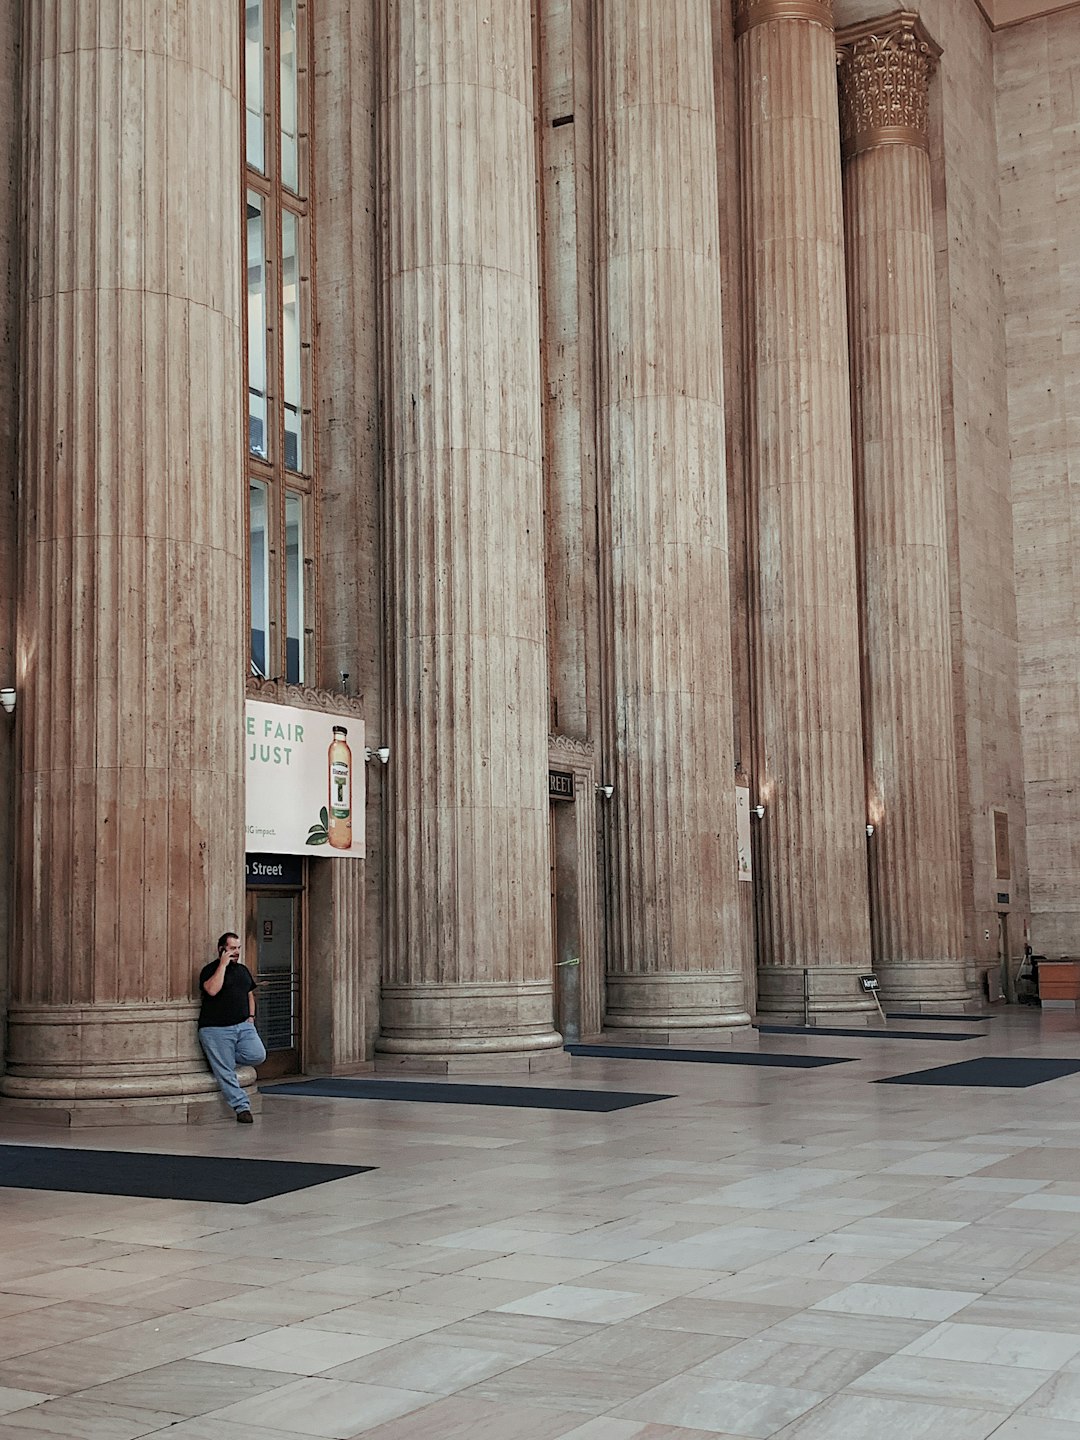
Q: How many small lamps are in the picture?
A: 5